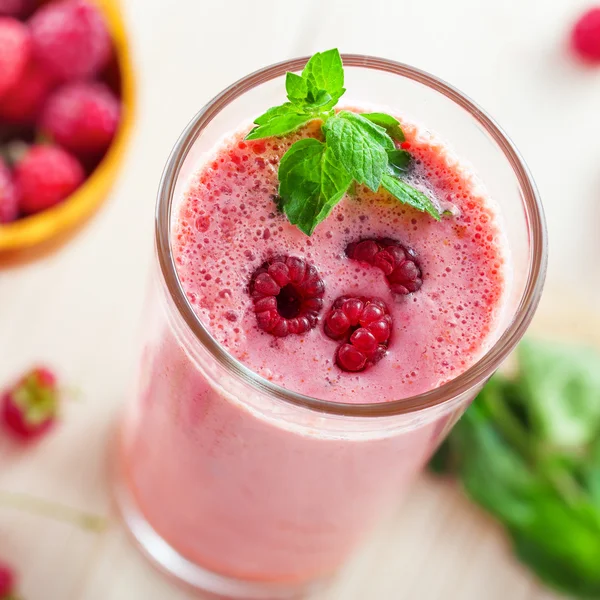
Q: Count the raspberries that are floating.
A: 3